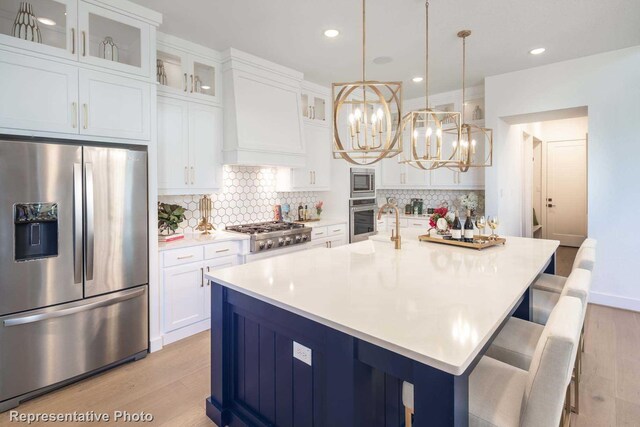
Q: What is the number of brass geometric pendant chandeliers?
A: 3